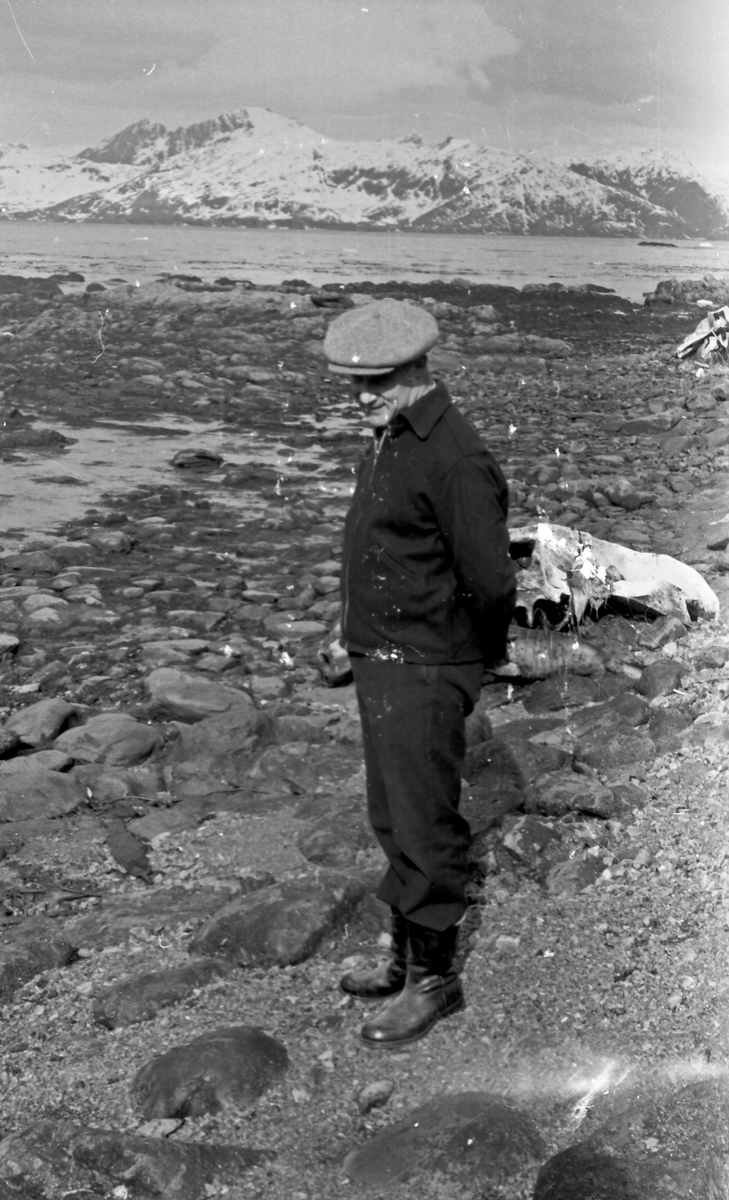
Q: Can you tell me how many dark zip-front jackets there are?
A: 1